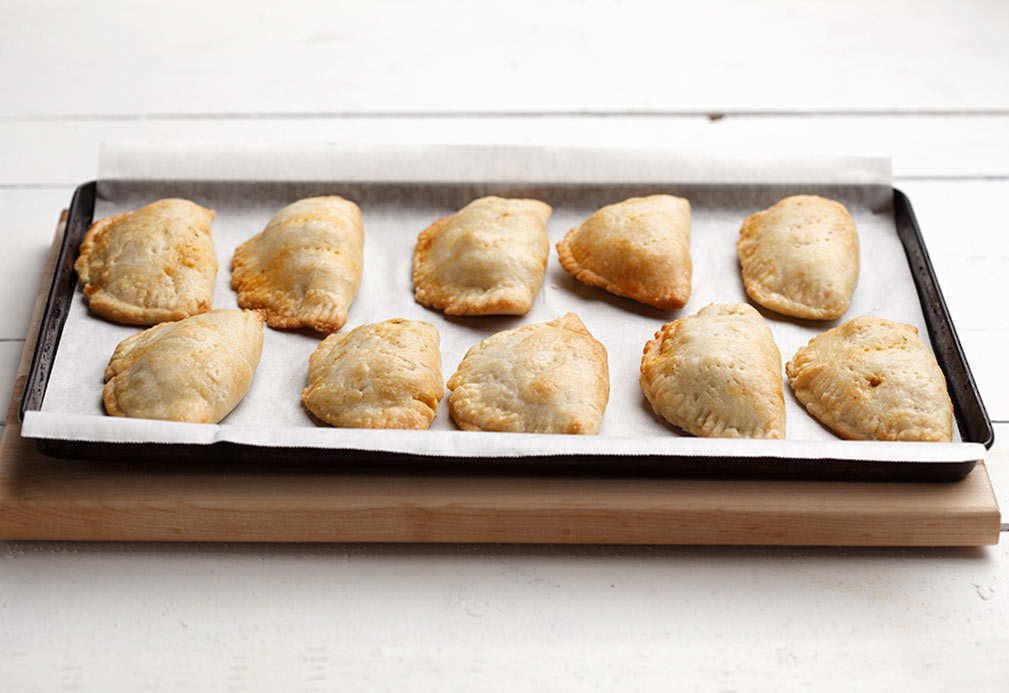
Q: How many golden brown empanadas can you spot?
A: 10